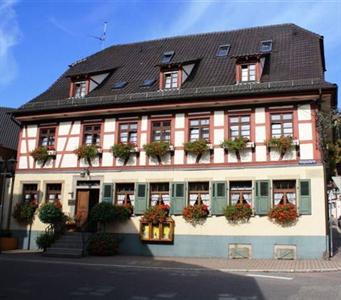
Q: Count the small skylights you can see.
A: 5